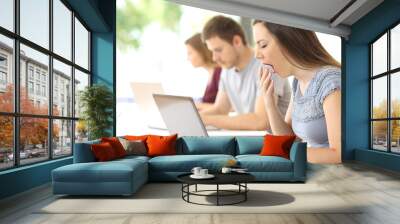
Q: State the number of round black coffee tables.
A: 1